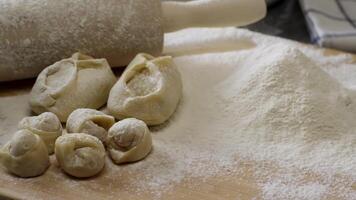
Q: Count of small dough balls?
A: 5